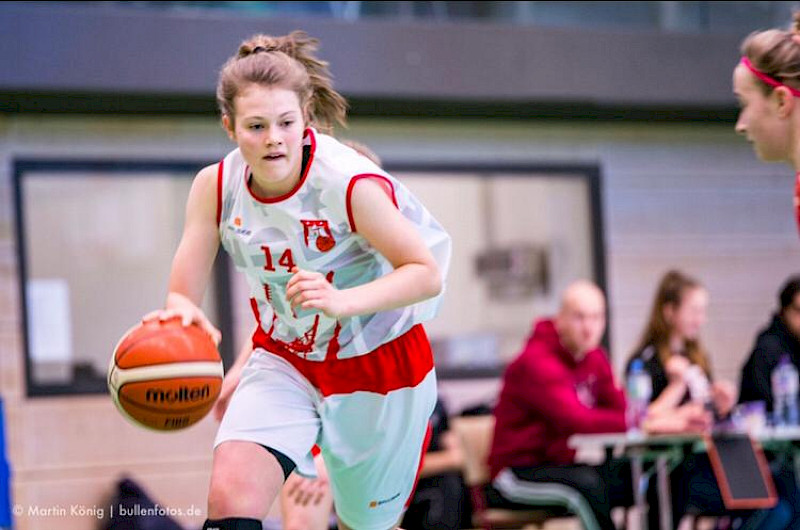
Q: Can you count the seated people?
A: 3